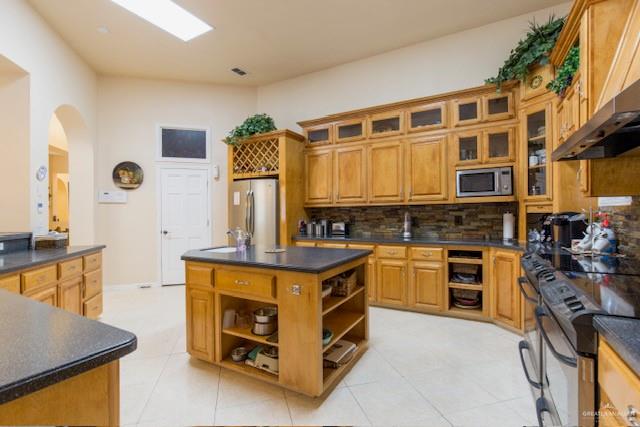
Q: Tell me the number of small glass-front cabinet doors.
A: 8